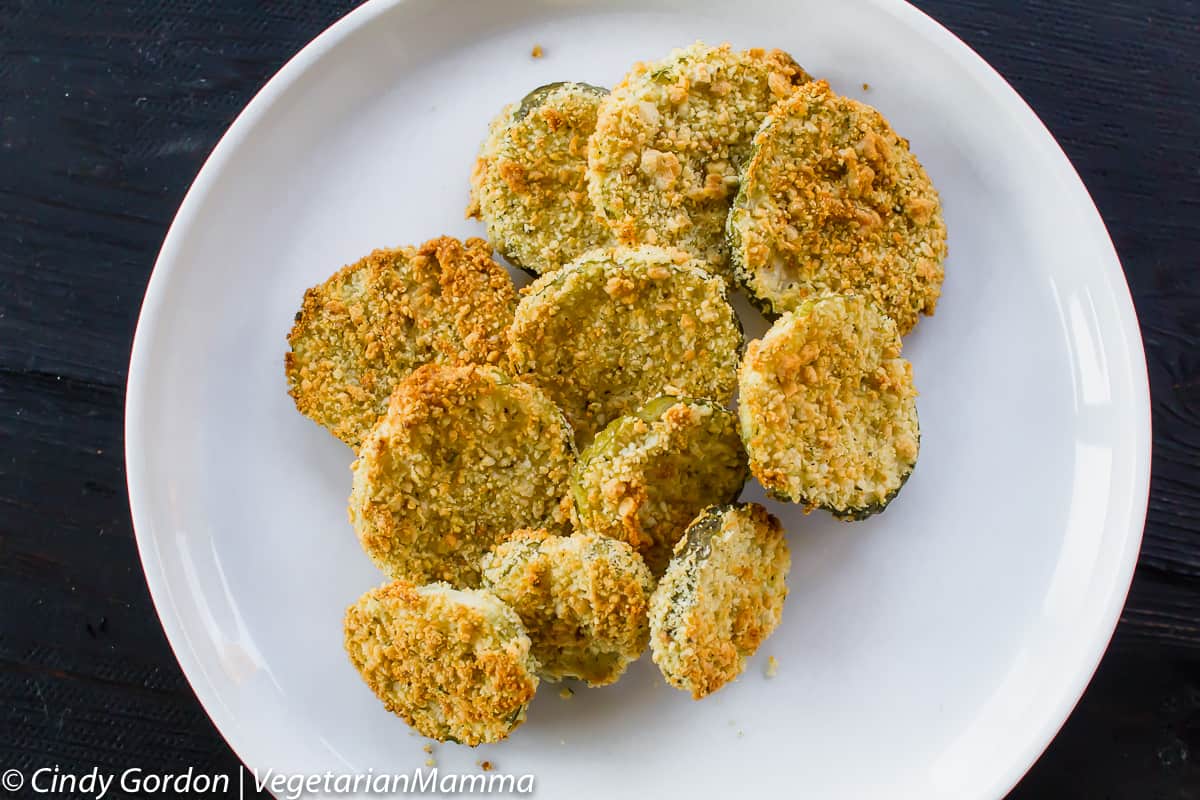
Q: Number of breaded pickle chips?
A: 11